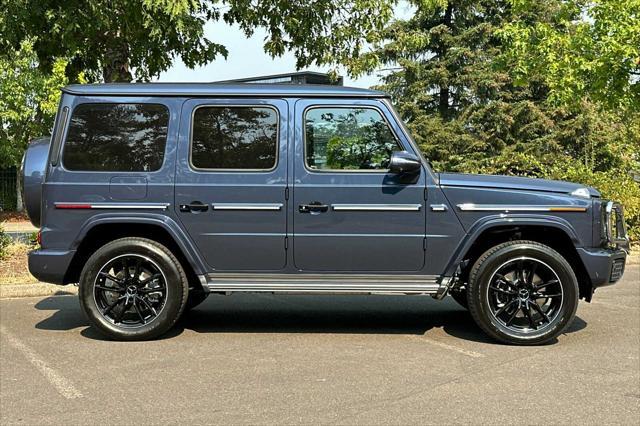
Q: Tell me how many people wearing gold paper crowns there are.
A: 0